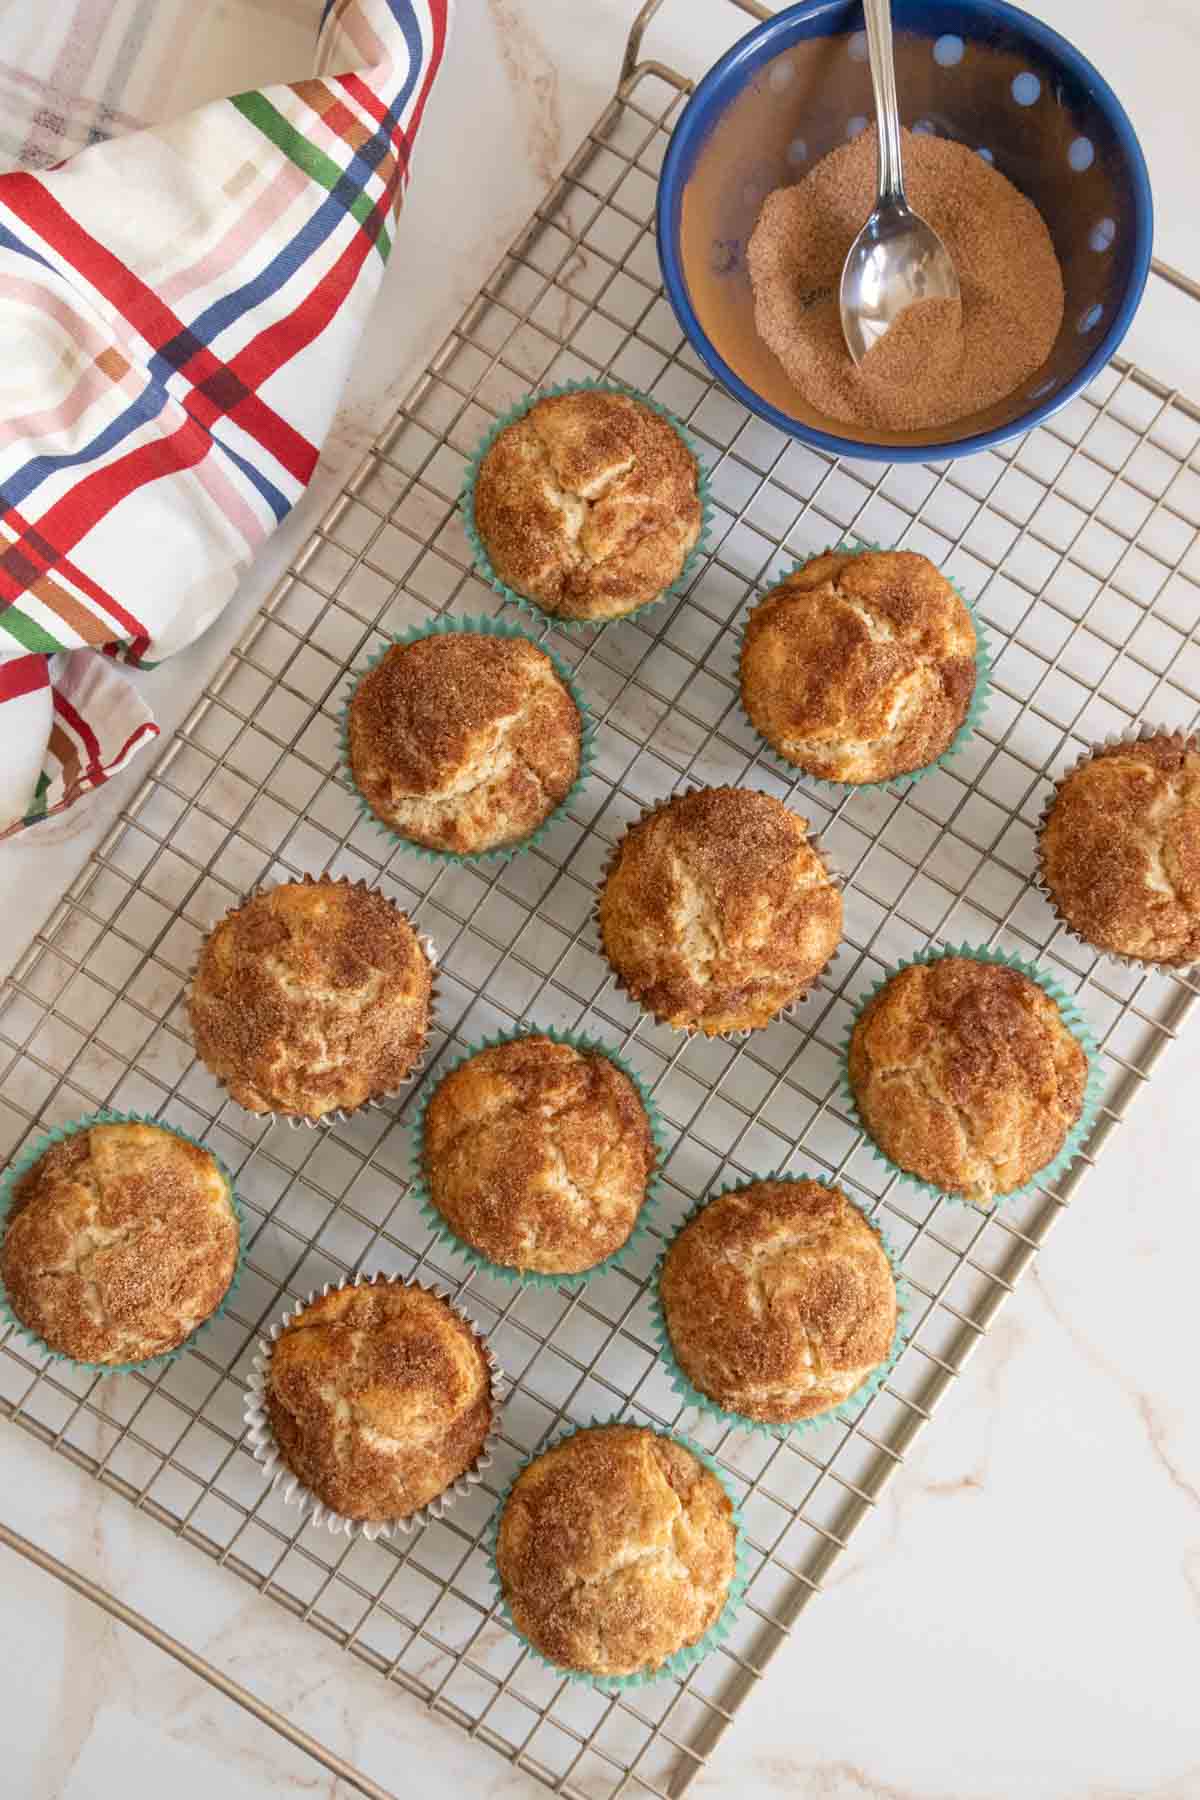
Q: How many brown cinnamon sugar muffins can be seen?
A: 12